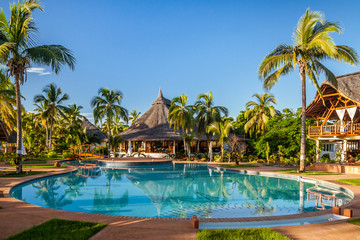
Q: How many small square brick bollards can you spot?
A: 4